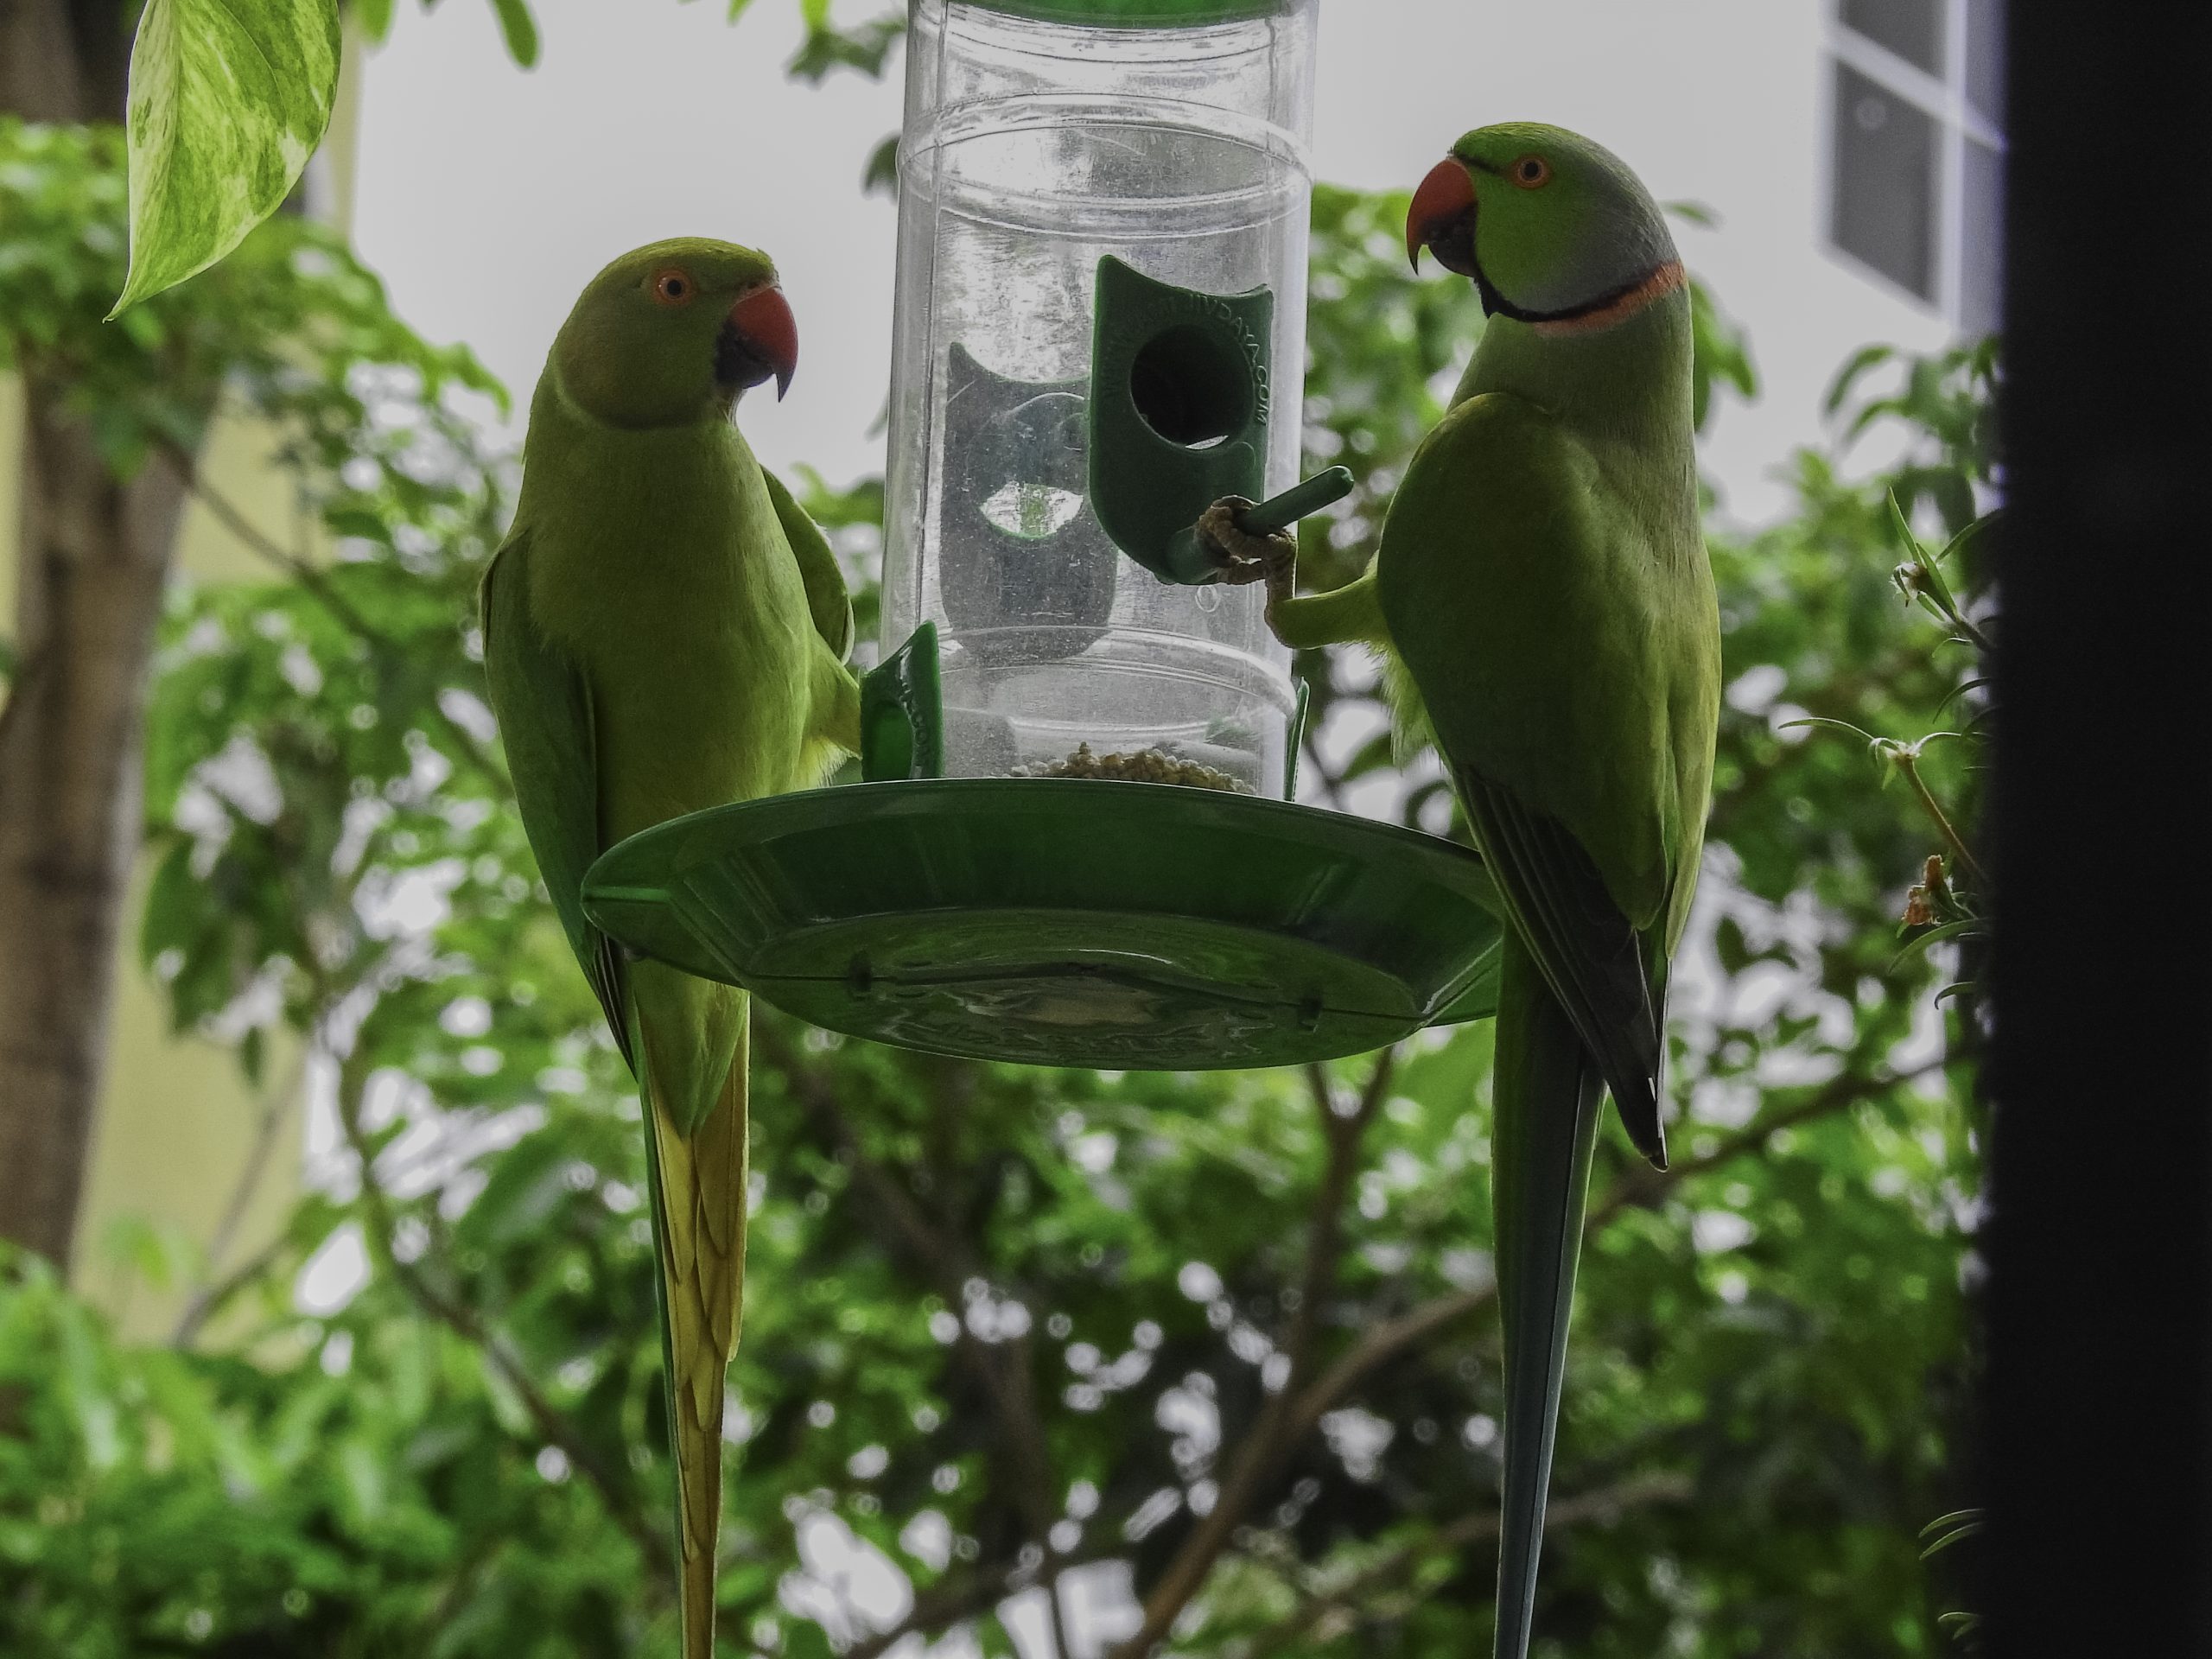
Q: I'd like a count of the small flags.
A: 0